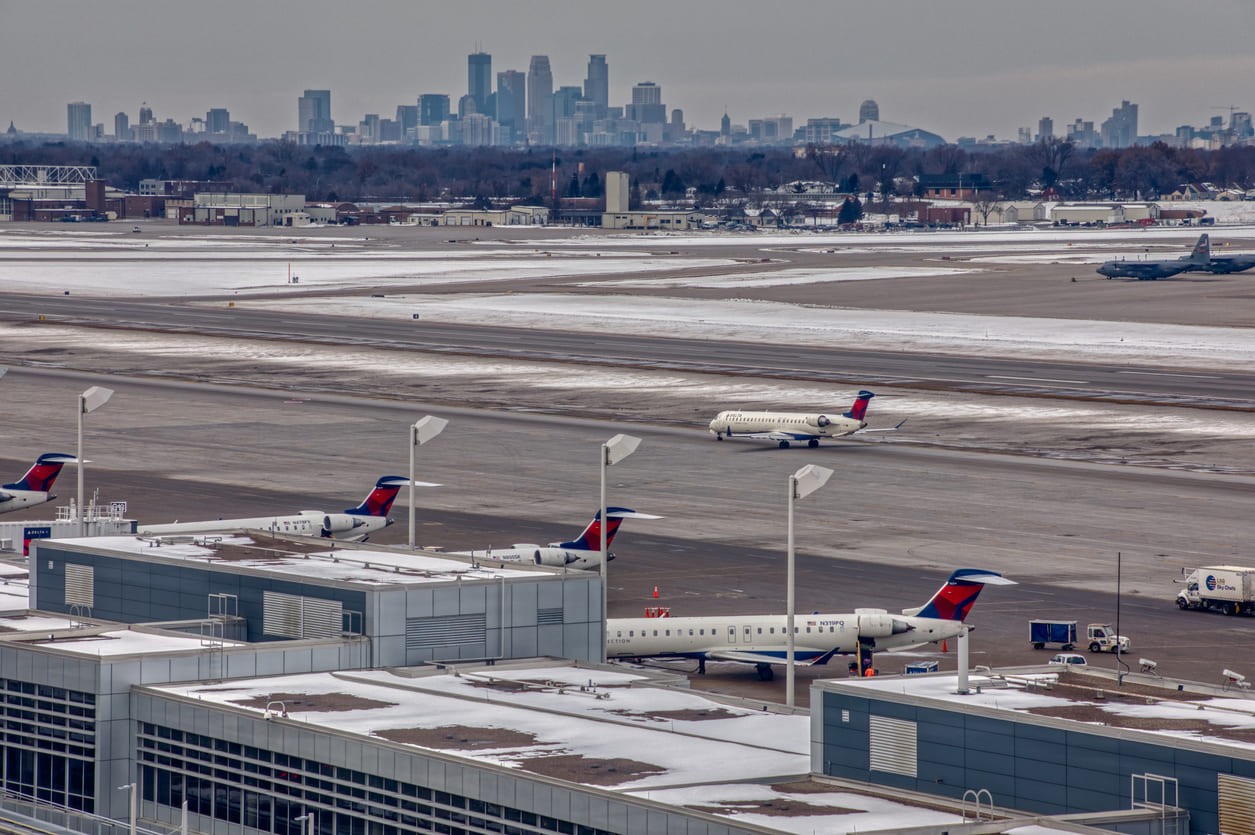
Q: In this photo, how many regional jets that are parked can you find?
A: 4